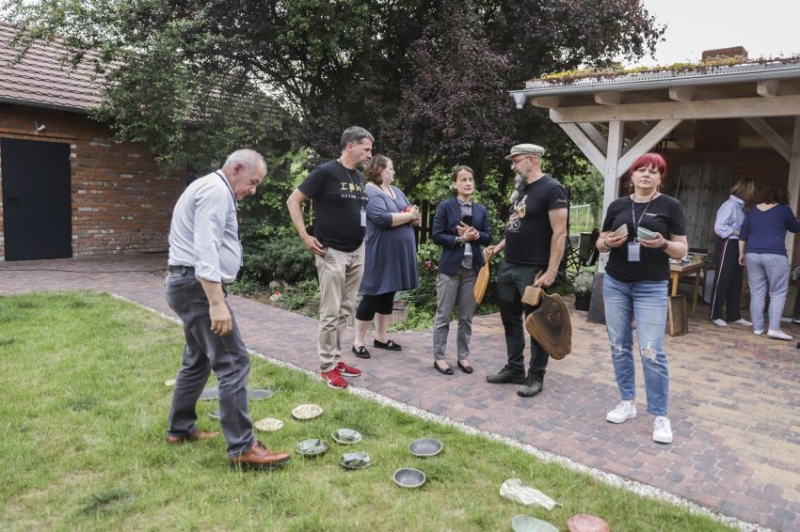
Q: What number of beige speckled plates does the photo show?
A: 2